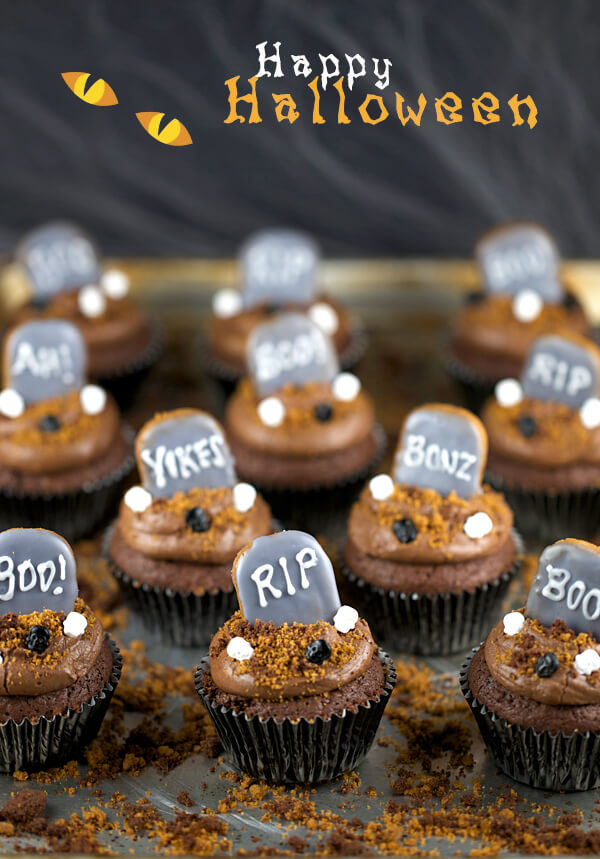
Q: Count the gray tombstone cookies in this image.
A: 11